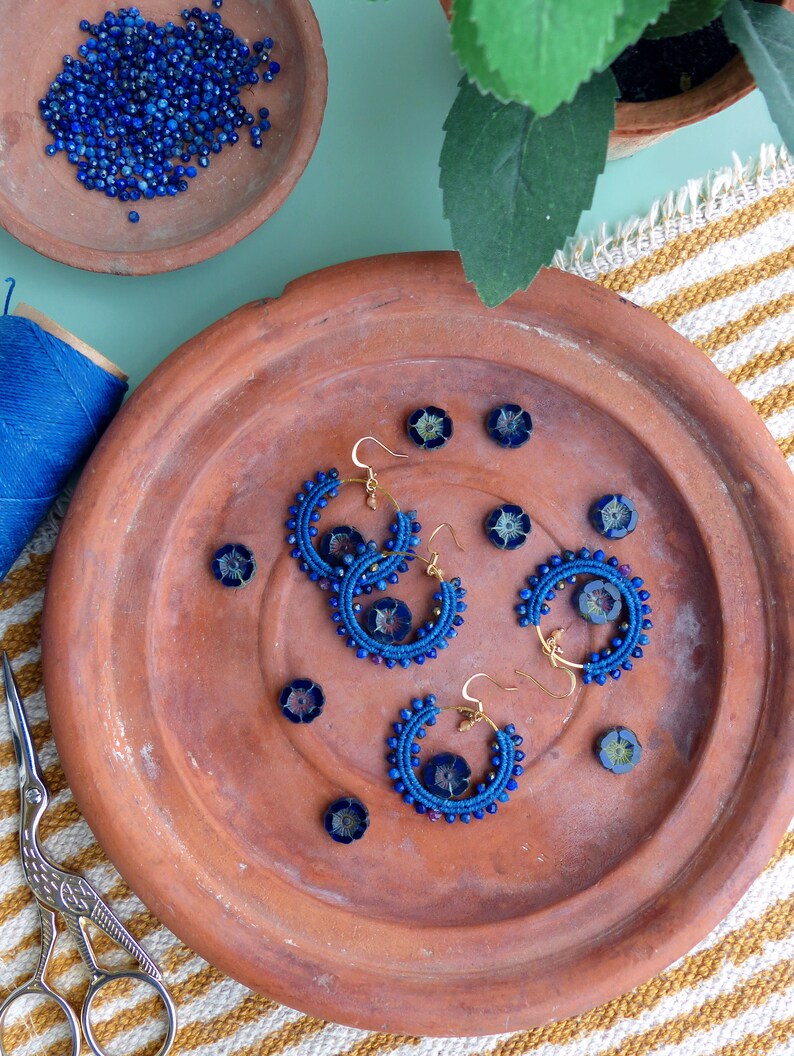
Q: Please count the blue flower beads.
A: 12